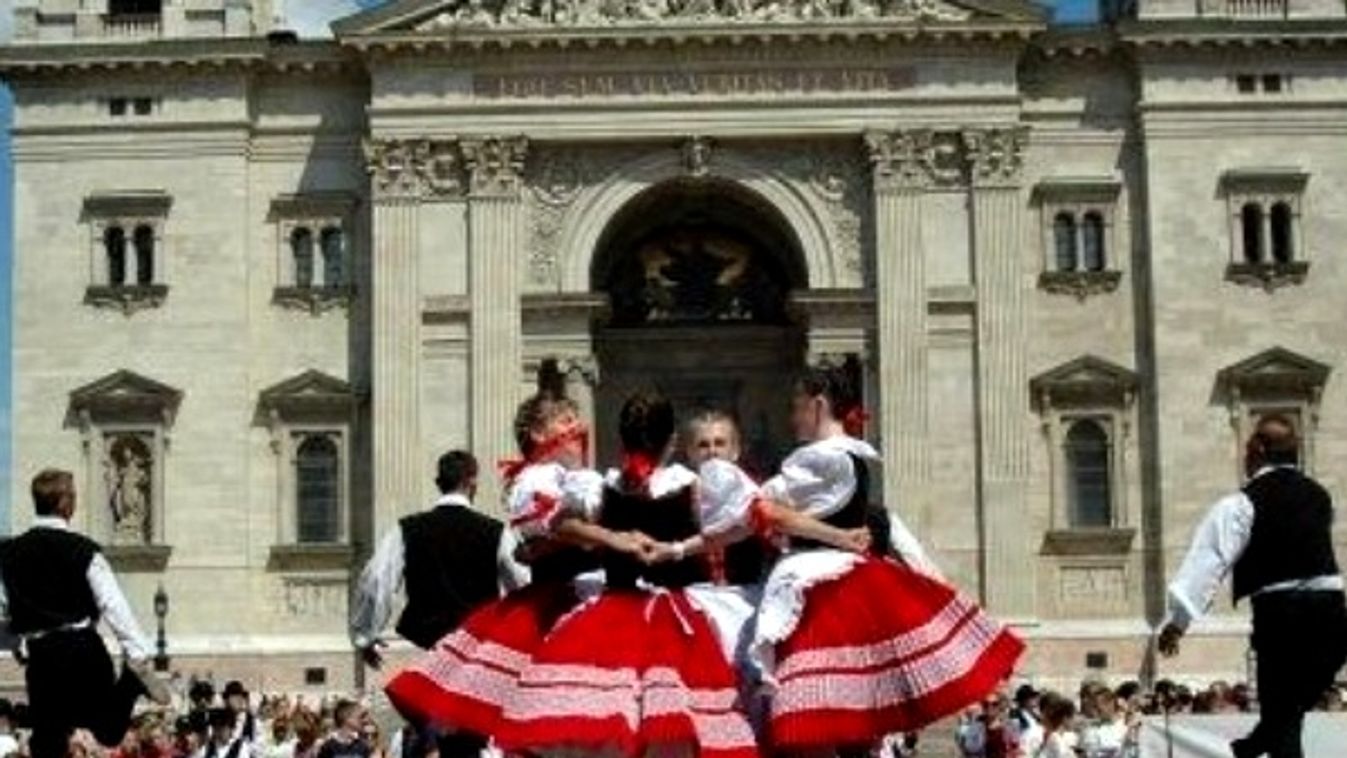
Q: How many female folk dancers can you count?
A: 4